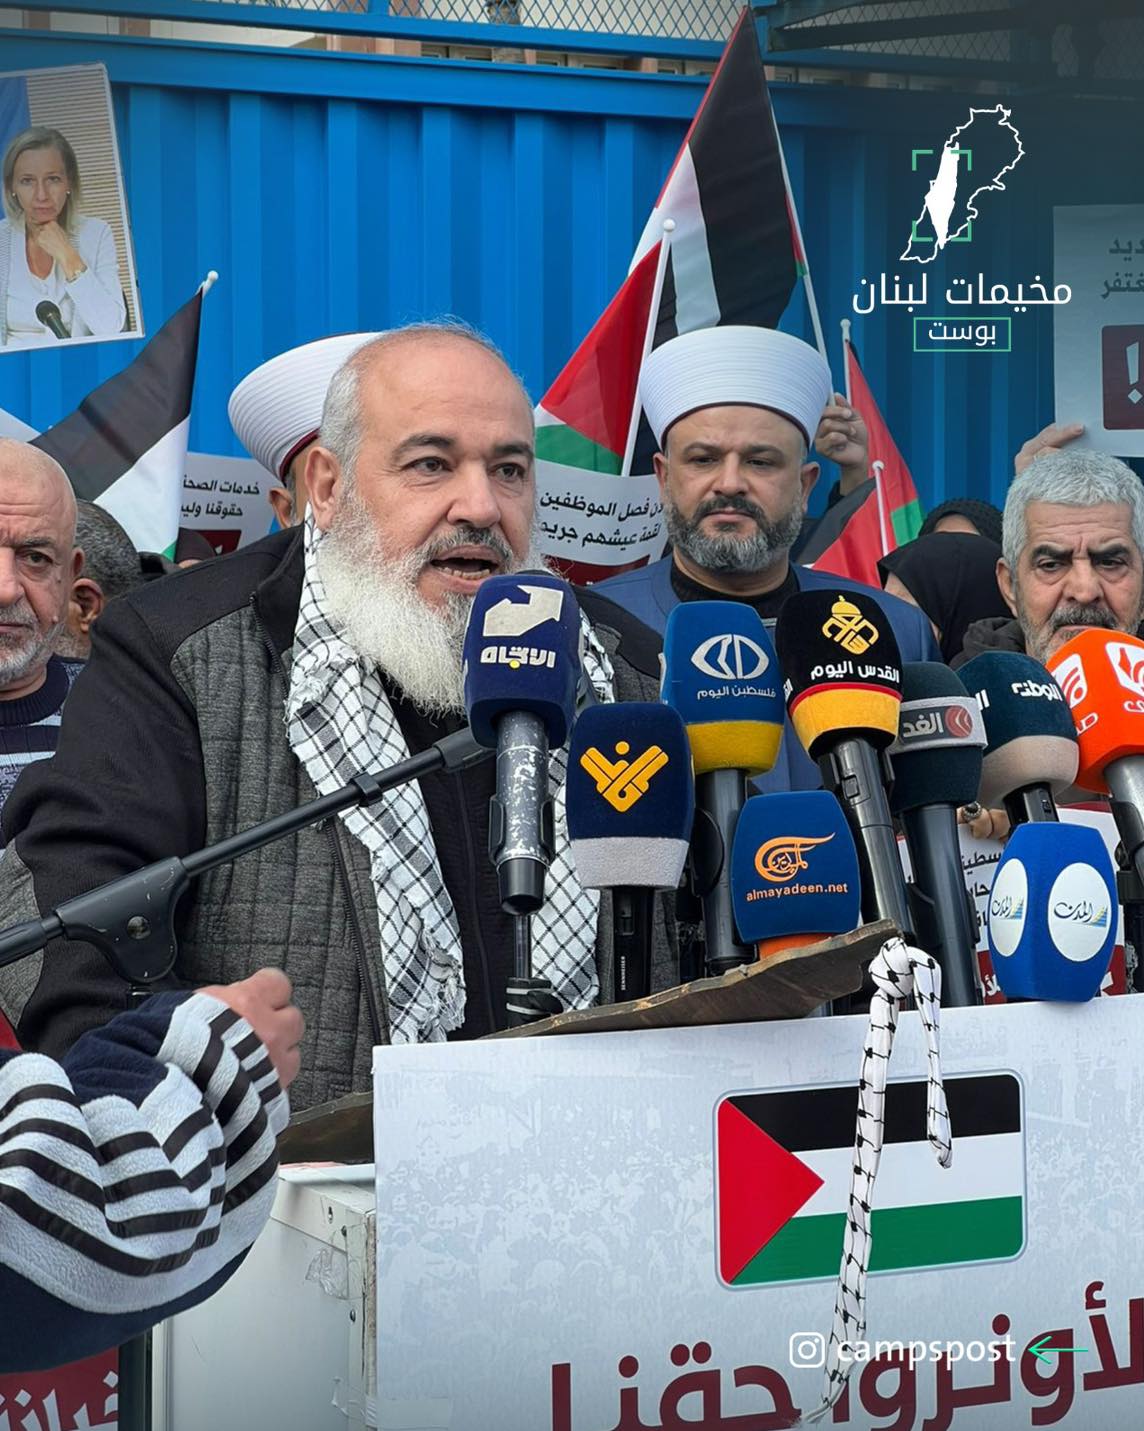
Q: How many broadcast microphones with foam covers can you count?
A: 9